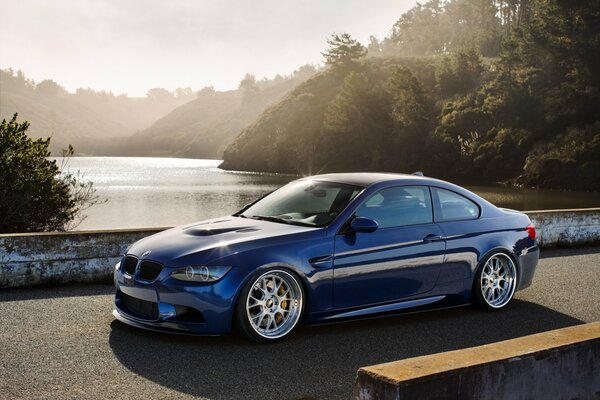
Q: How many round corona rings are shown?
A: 2